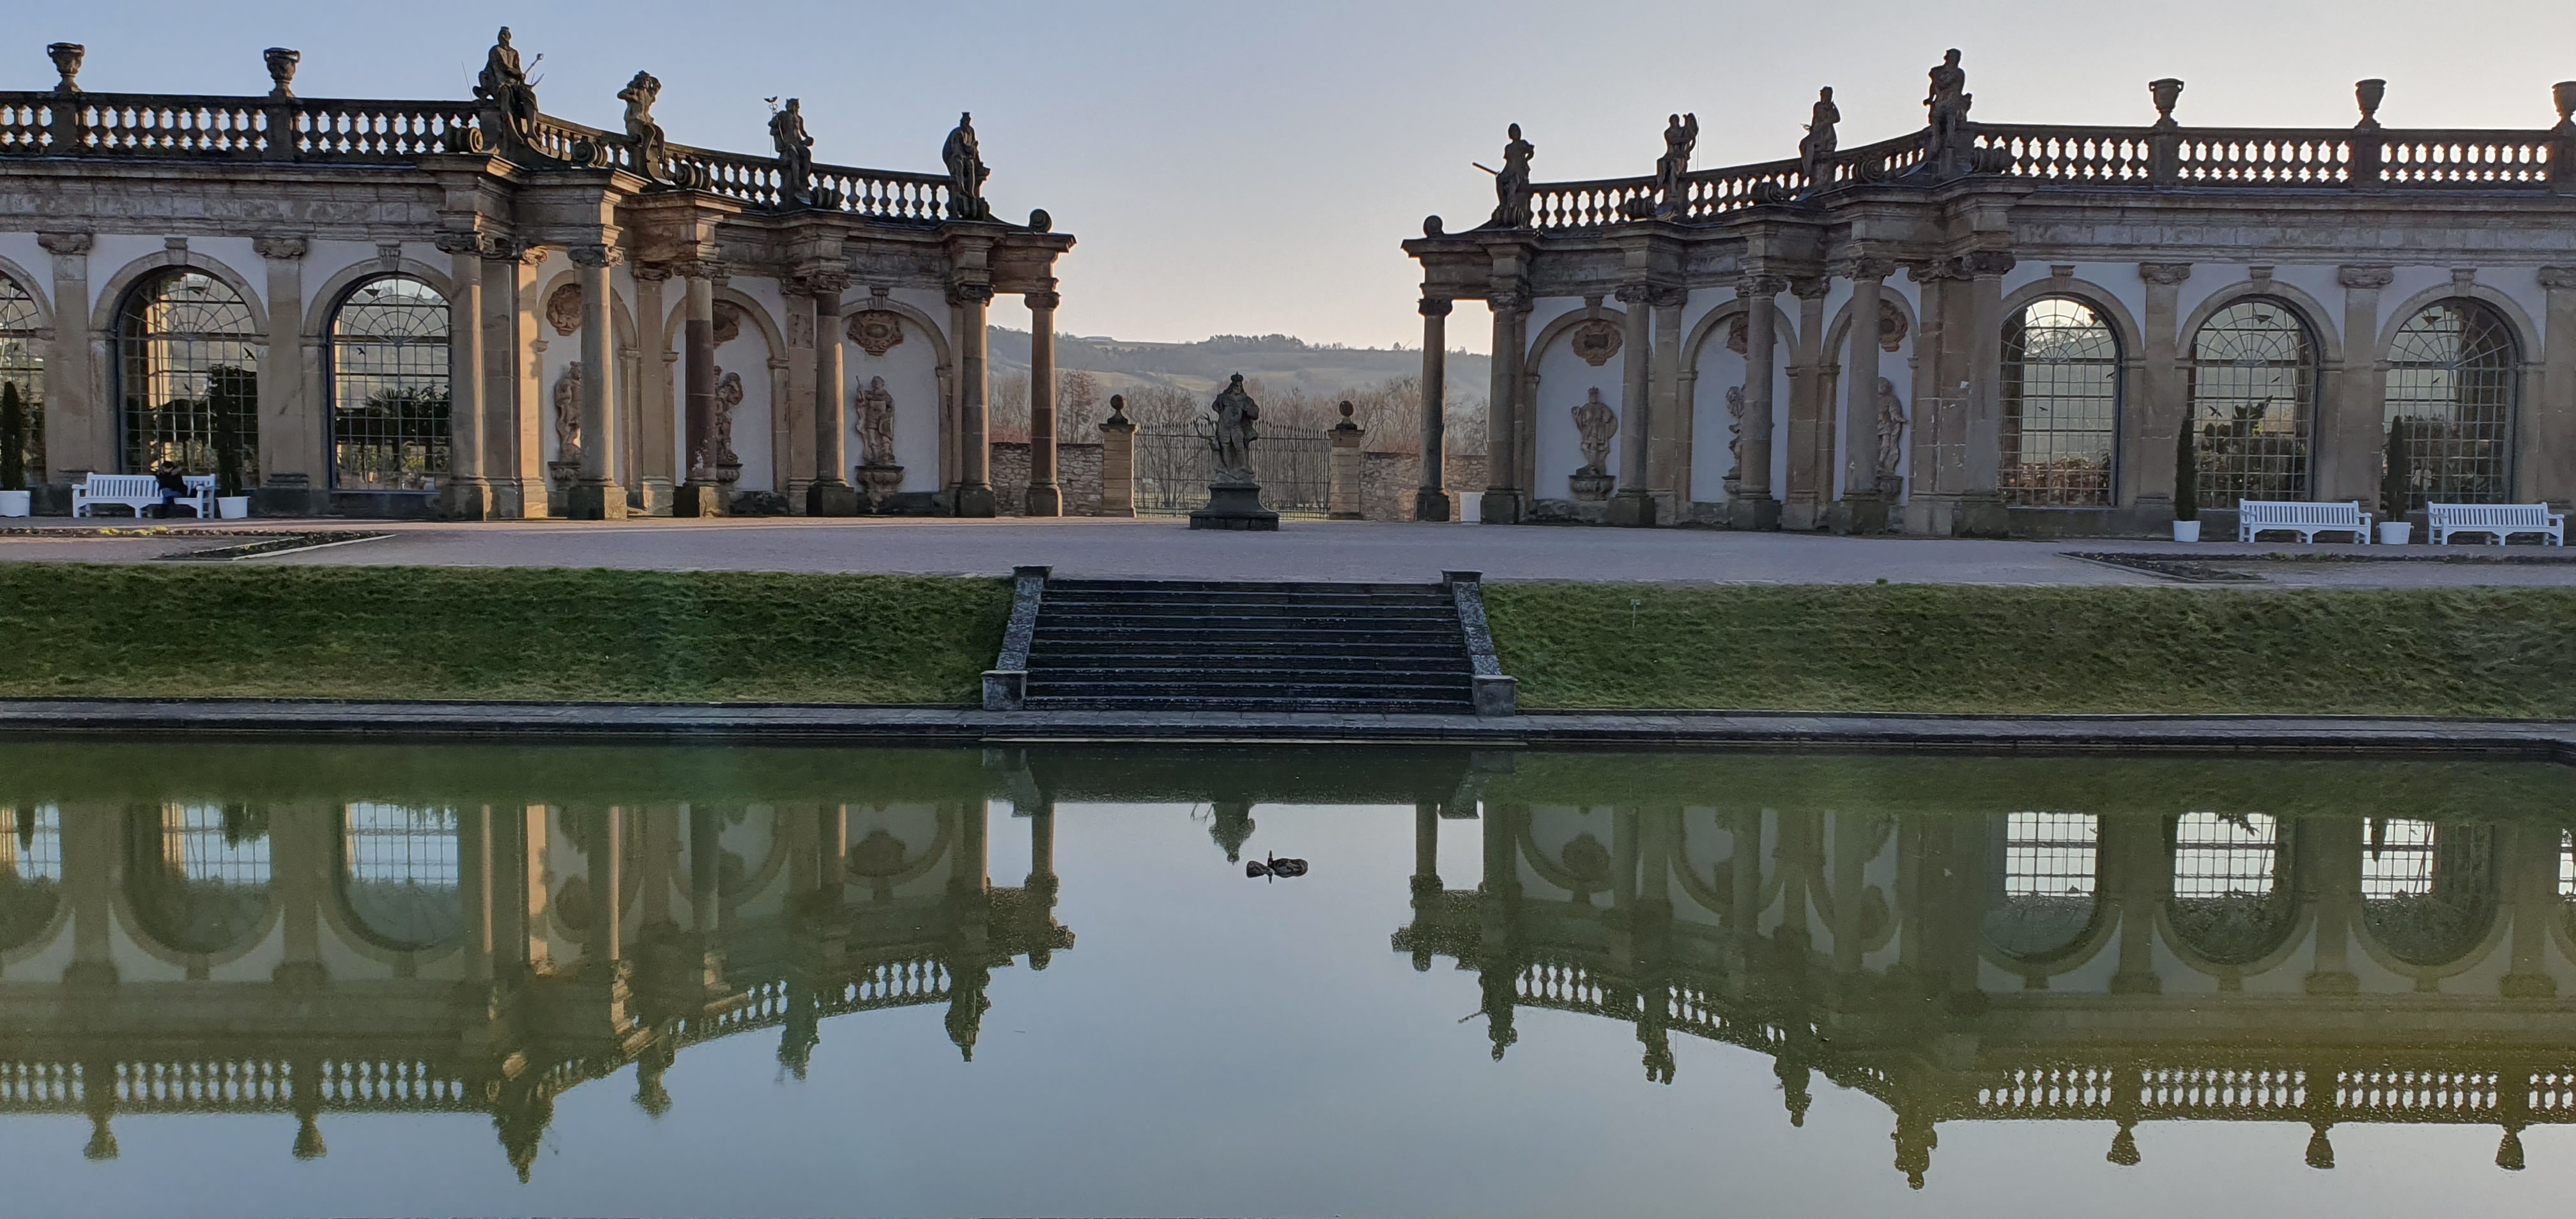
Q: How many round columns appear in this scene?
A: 12